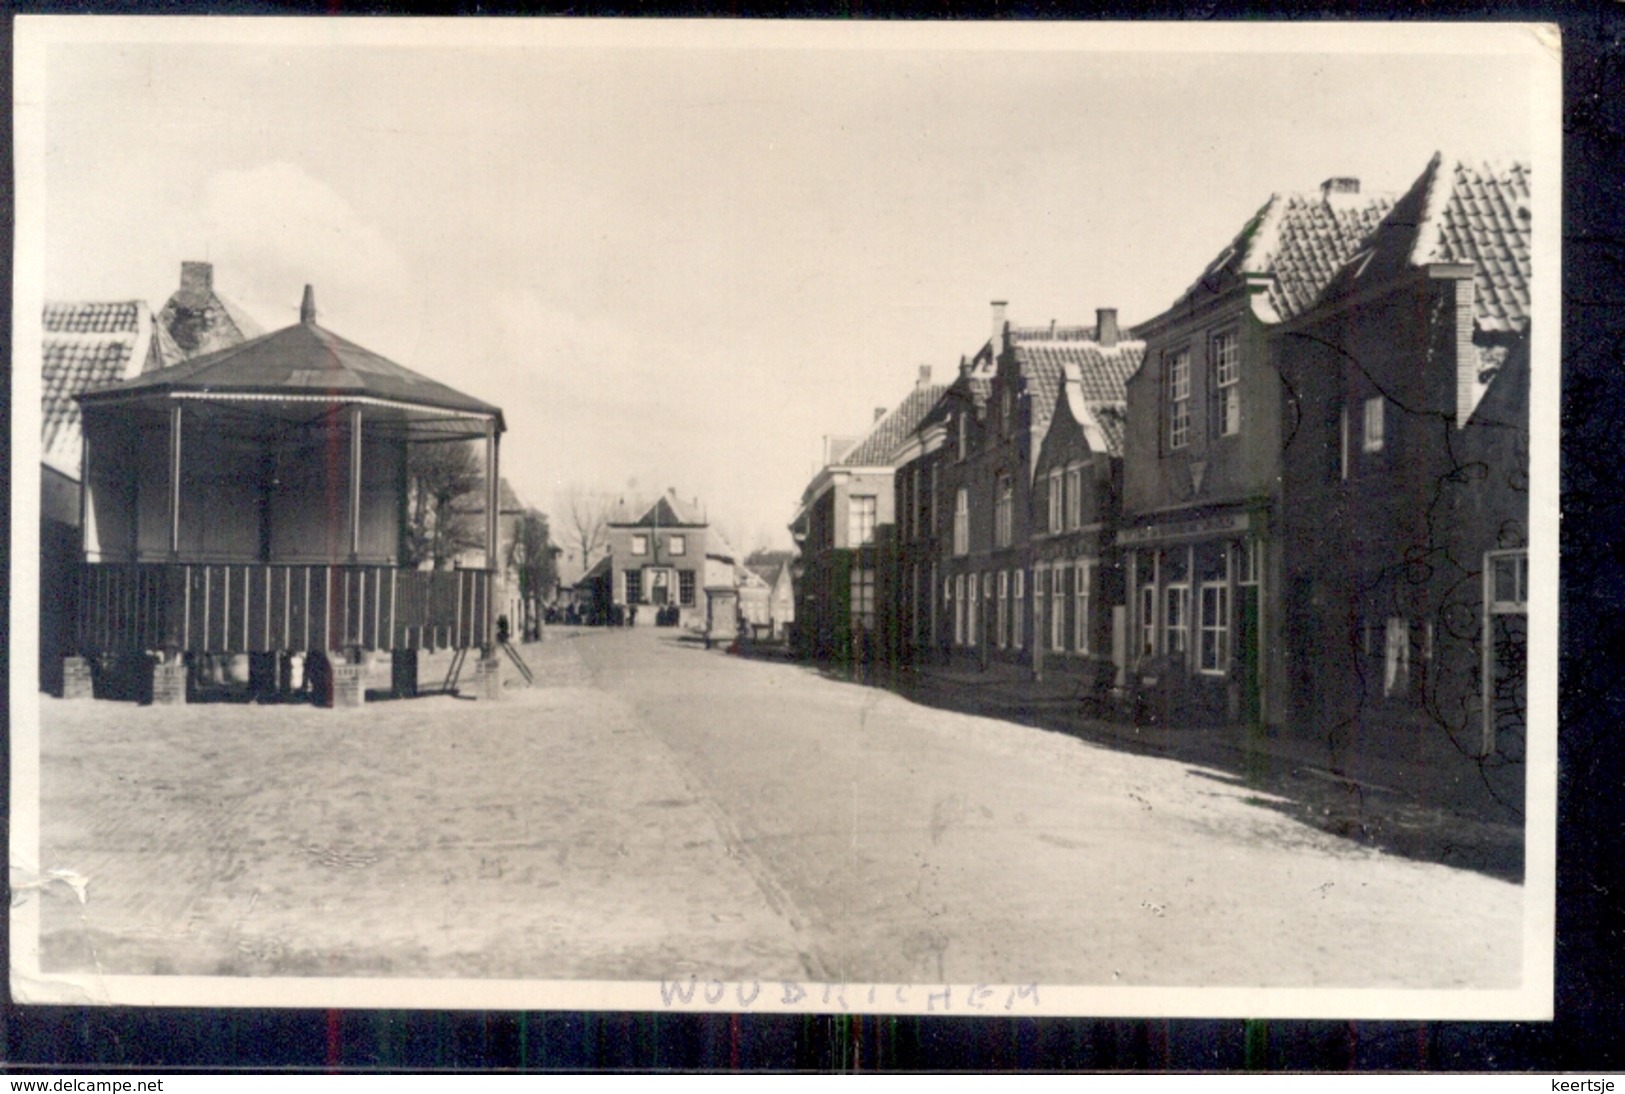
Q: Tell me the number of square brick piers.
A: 4